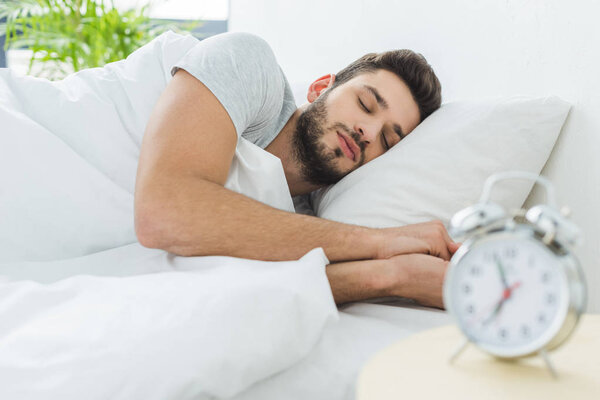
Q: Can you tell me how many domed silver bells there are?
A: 2